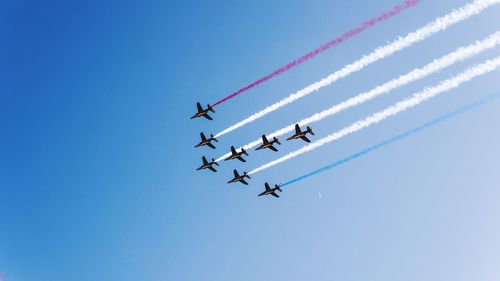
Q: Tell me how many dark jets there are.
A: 8